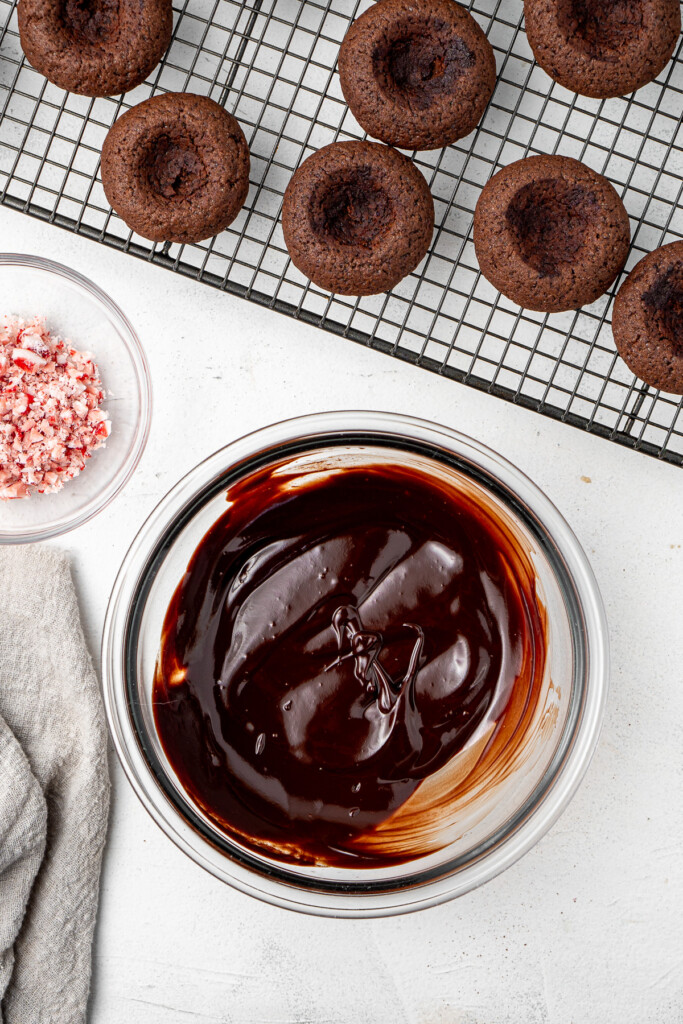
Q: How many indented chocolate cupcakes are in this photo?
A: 7